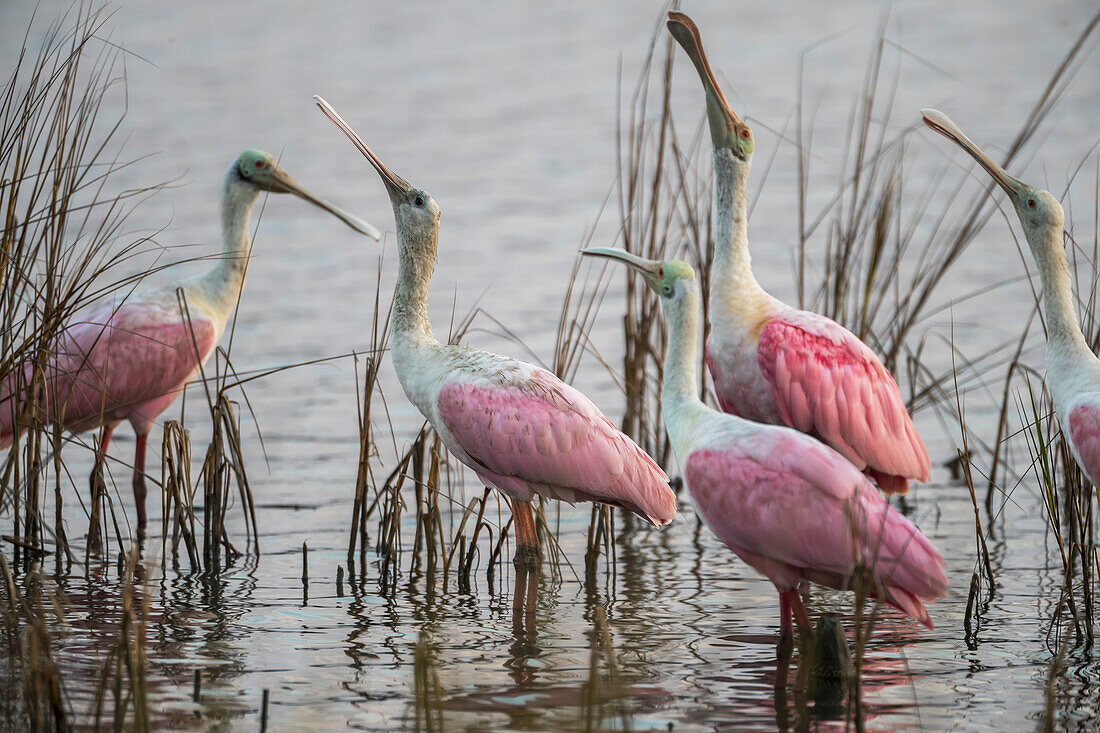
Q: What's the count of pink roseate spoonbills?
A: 5